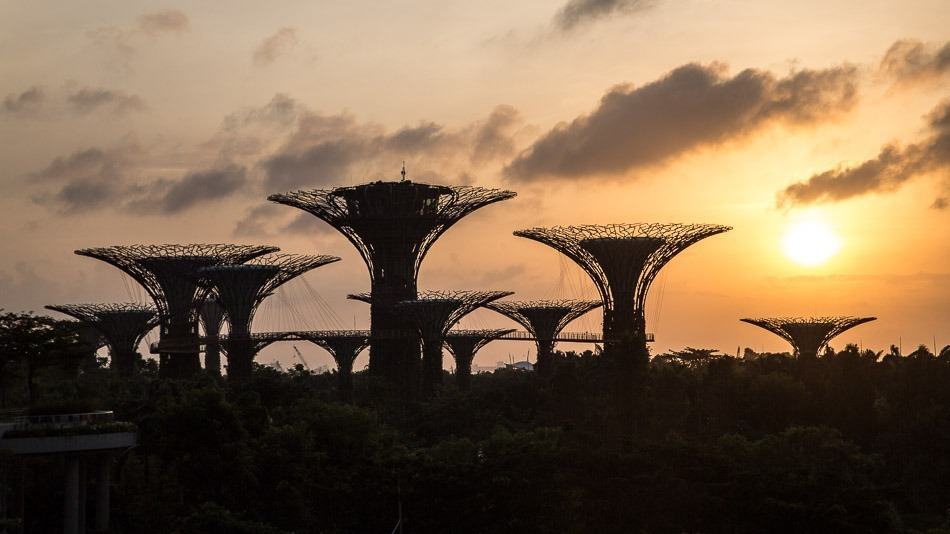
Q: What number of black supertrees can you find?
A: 11